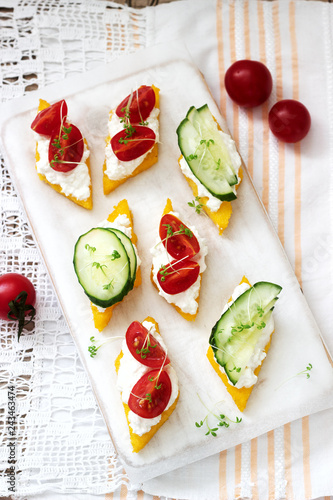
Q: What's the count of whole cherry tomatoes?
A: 3